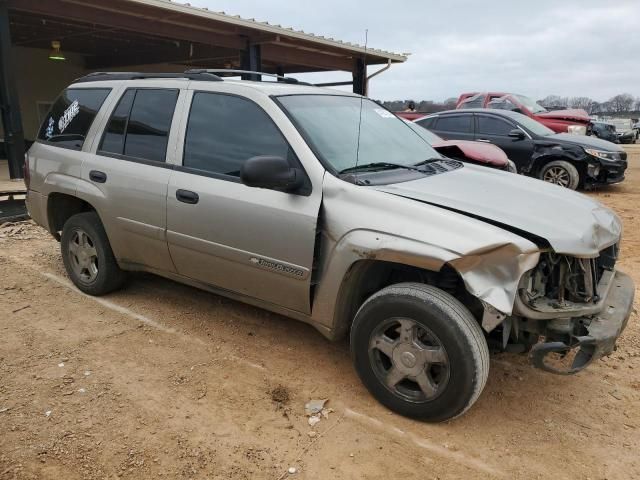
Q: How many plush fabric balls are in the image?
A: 0